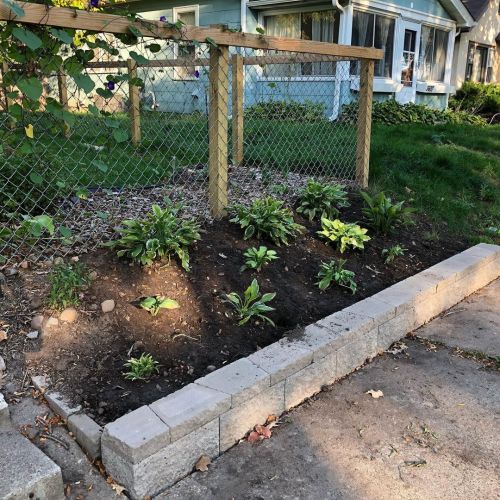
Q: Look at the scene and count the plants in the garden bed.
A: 12